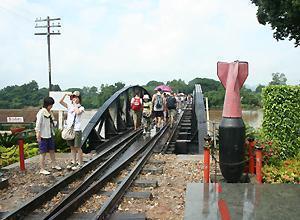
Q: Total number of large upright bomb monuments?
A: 1